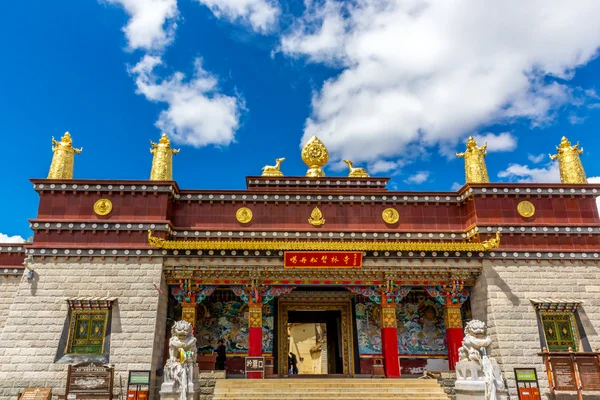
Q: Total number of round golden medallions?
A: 4